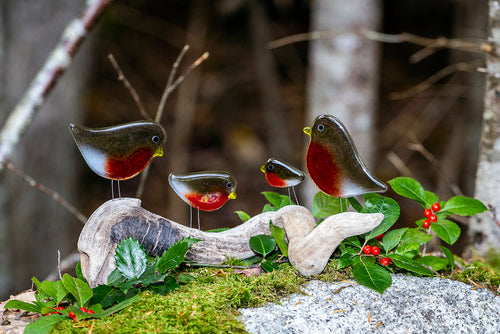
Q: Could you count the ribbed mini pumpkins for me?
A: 0